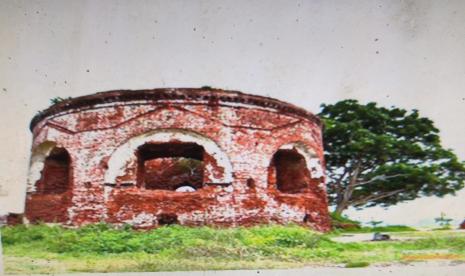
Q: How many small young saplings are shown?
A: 2